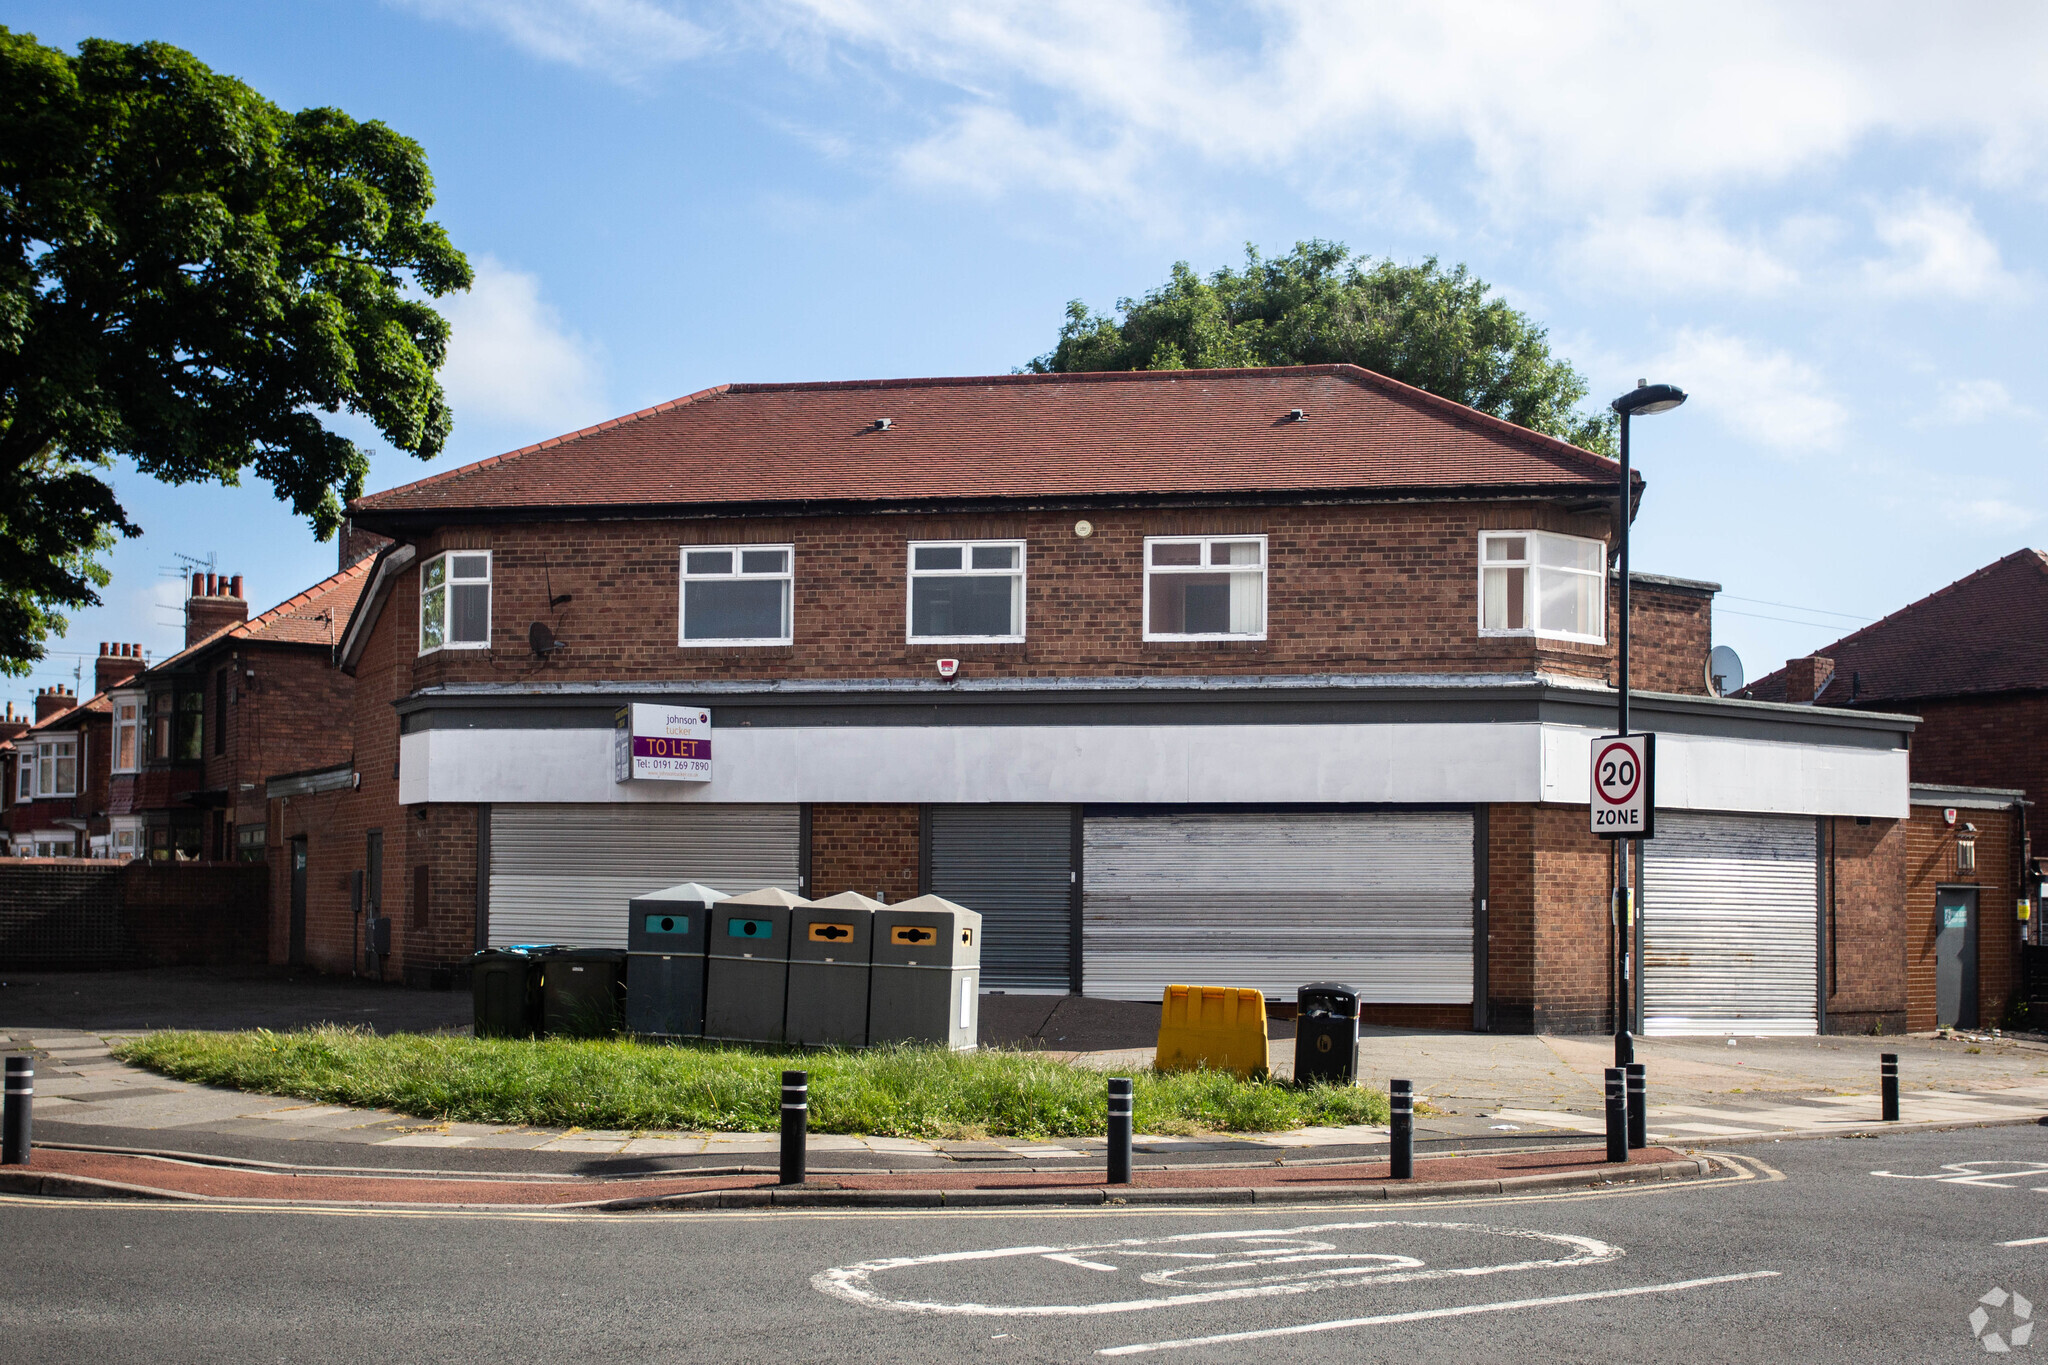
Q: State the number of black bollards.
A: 7